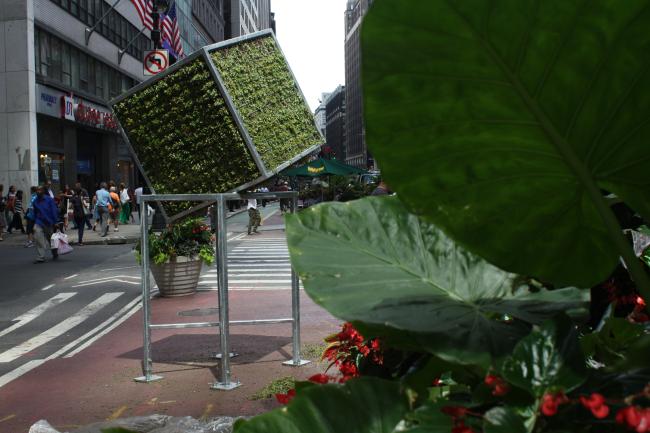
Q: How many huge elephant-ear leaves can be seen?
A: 2